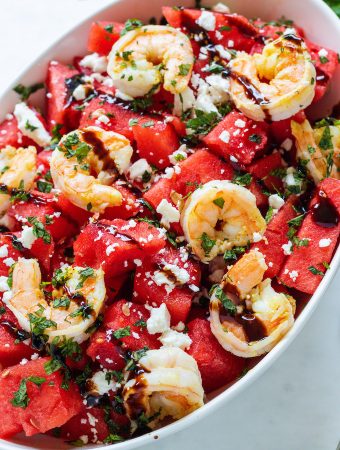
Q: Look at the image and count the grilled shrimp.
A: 9